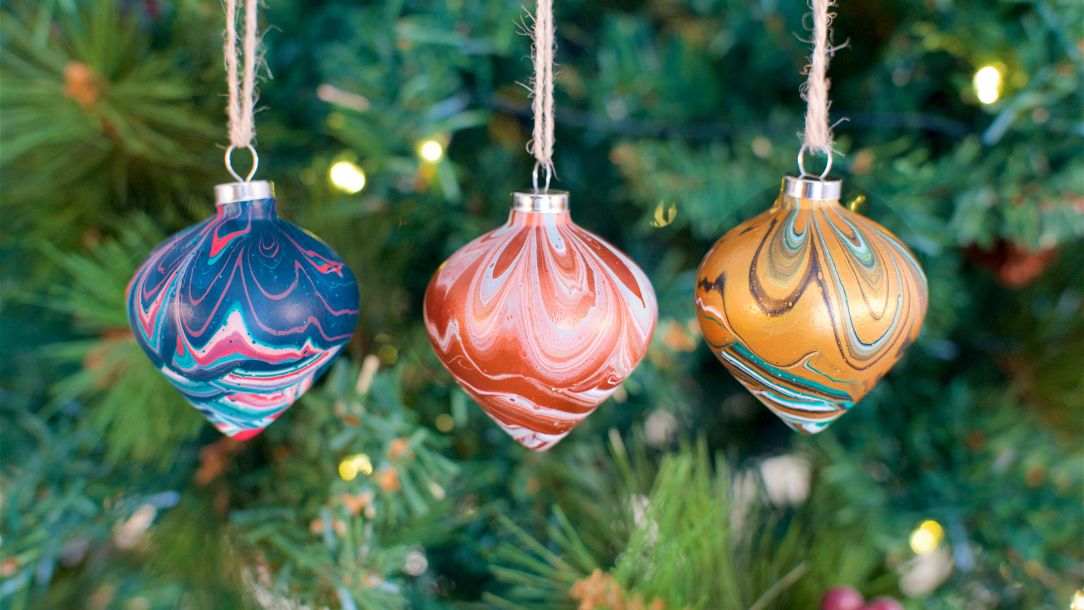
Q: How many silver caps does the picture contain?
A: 3